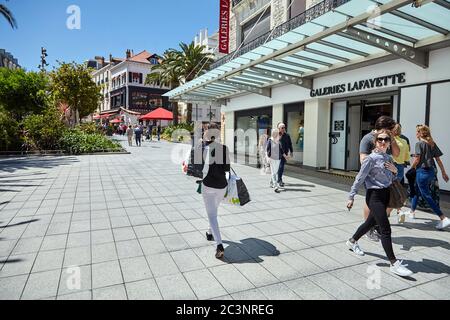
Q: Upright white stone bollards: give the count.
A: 0